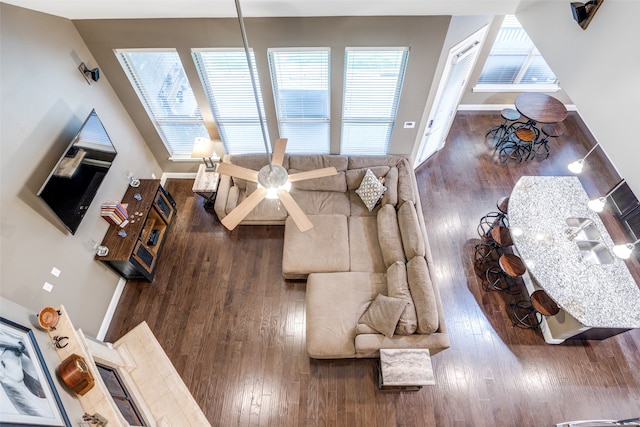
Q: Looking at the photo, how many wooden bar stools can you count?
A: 7